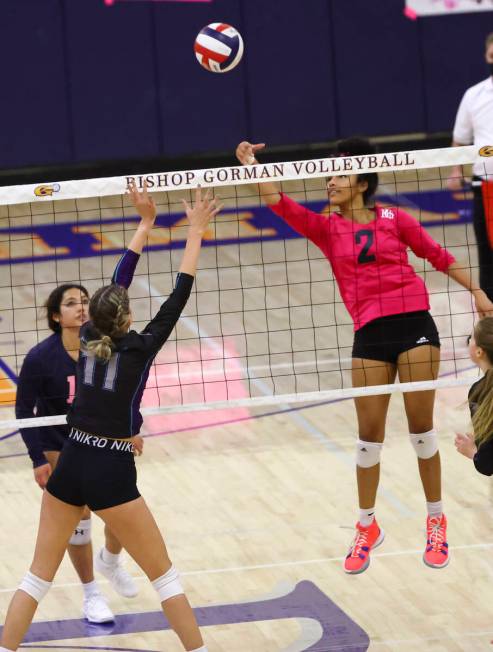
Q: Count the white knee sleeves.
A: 5